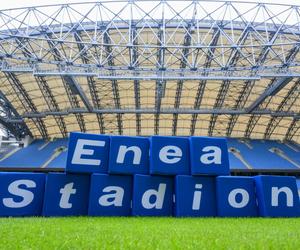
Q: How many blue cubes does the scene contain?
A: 11